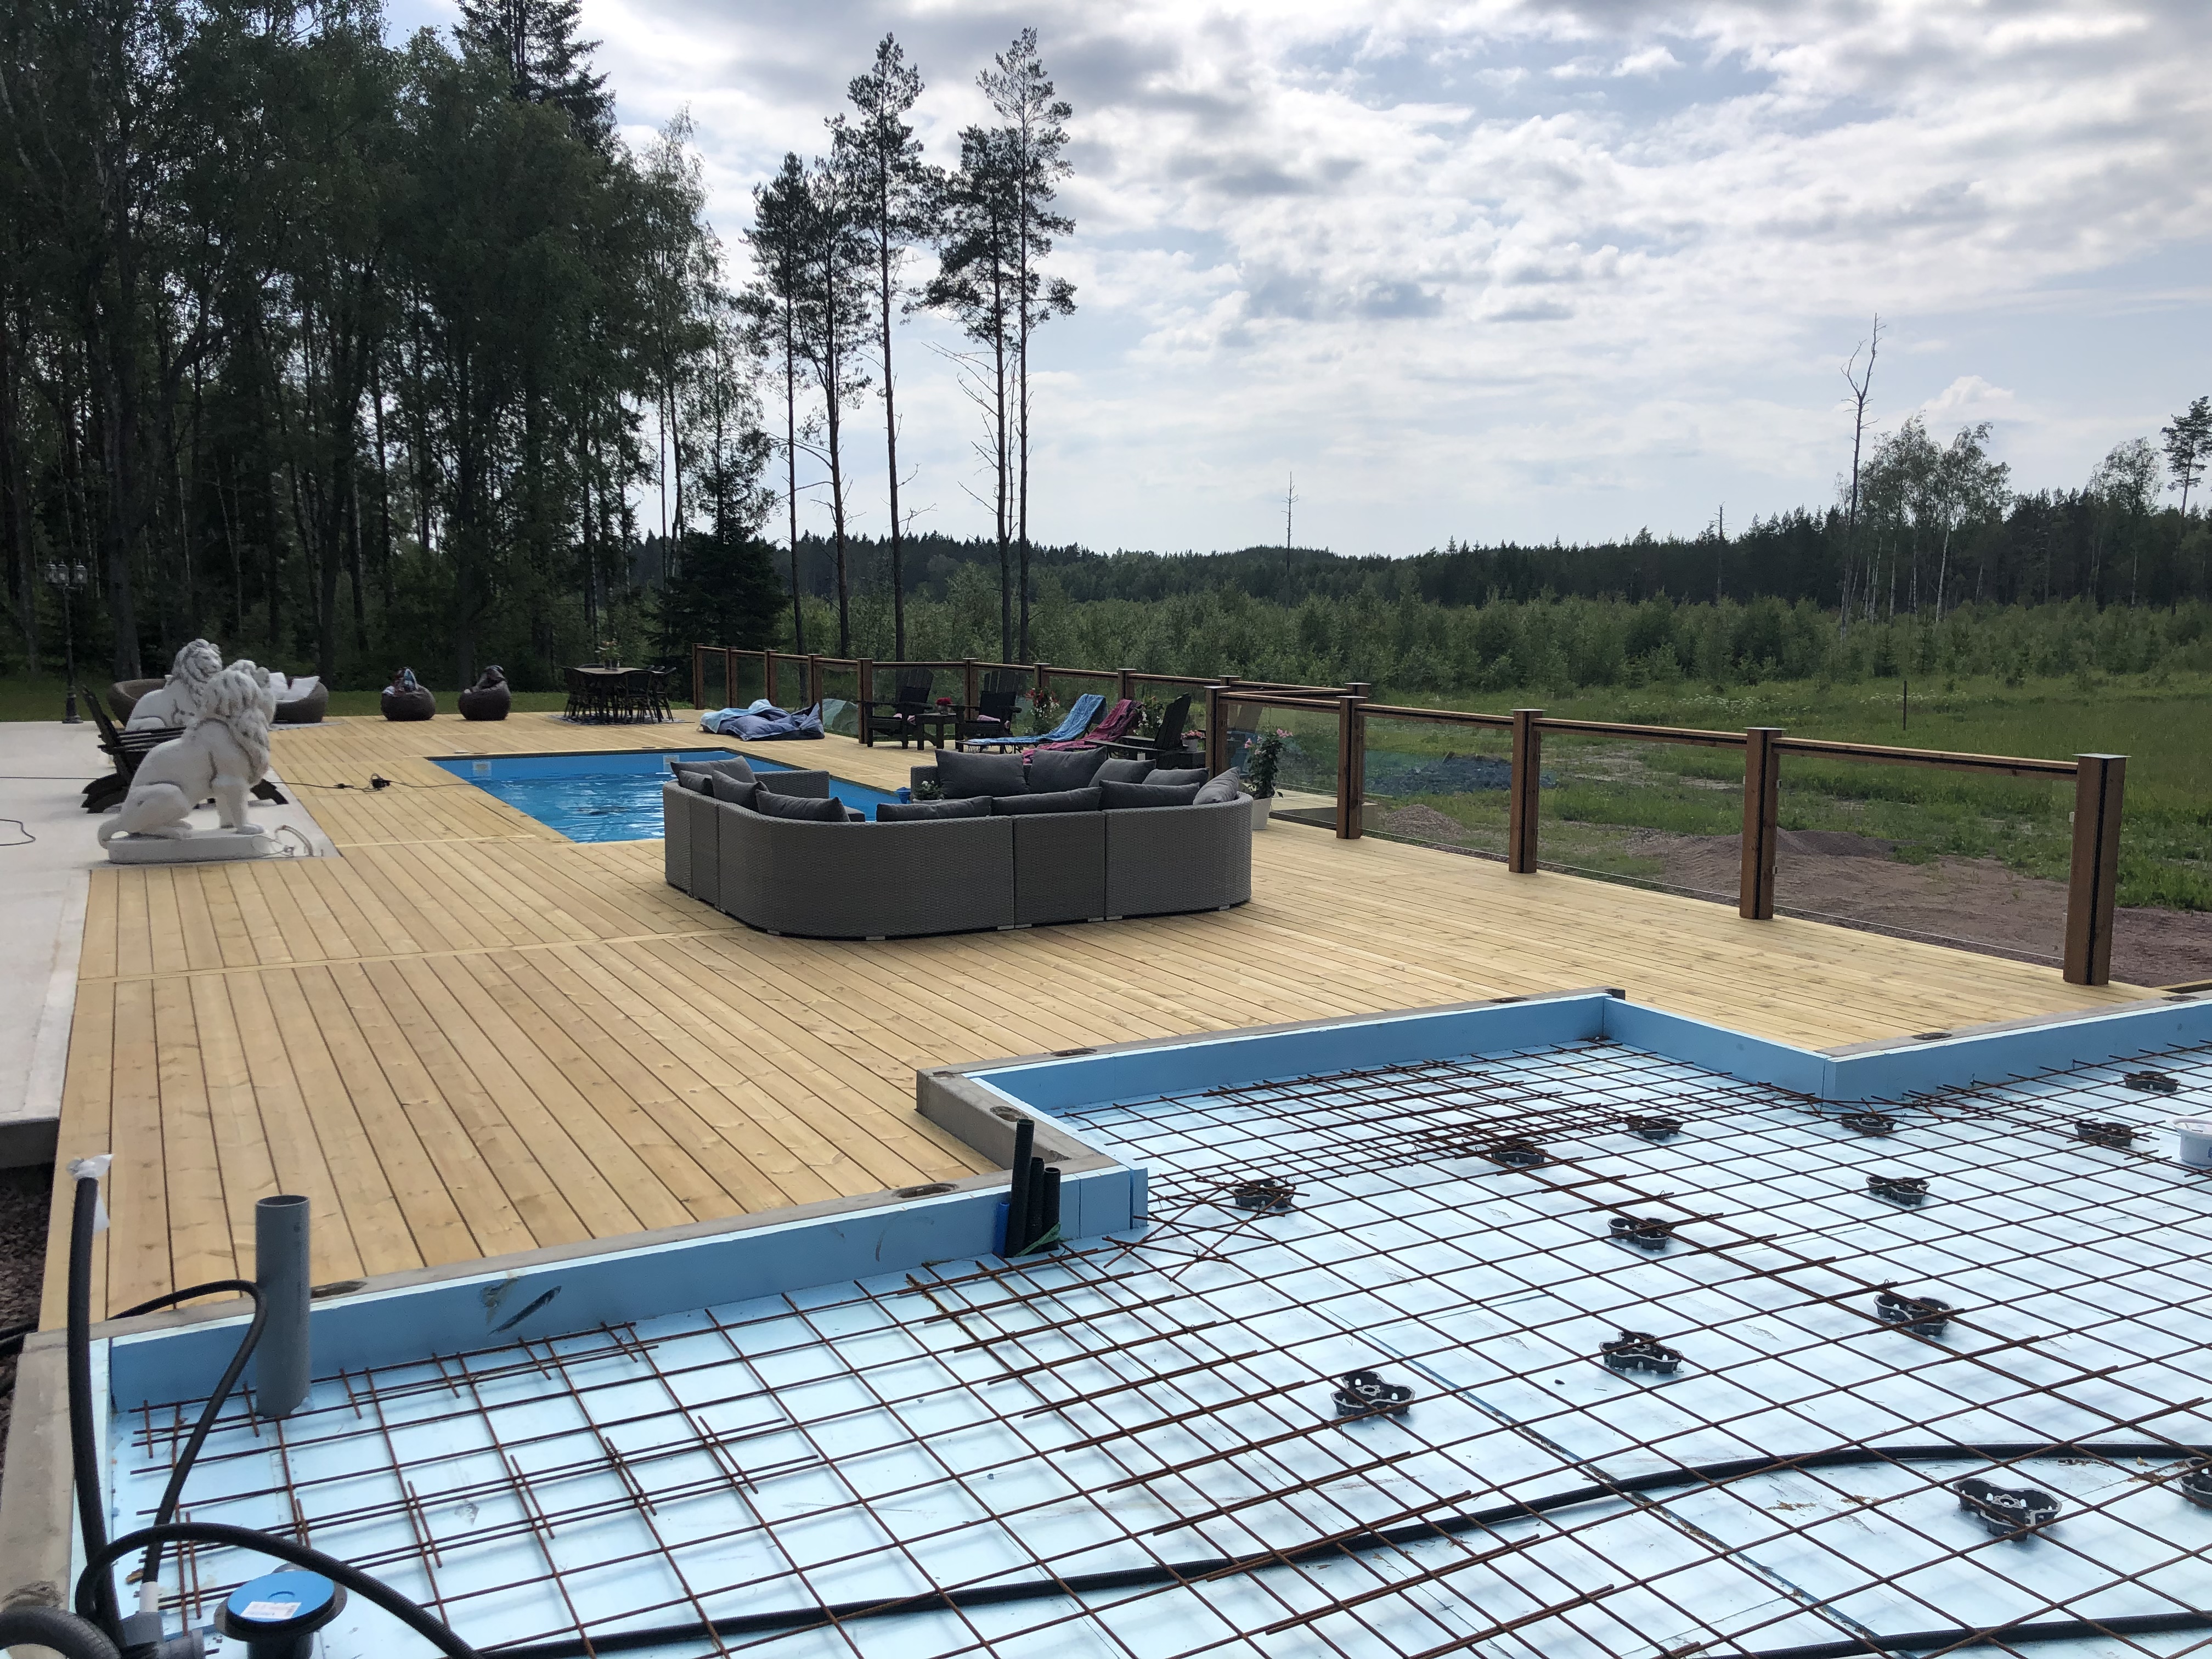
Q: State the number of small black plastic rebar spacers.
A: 13